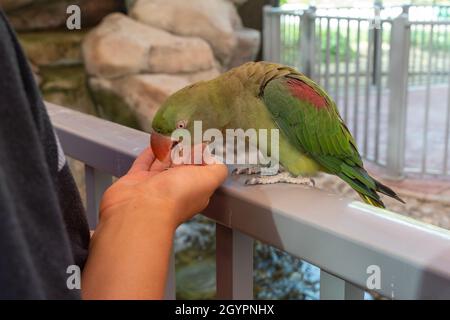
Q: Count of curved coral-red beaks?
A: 1